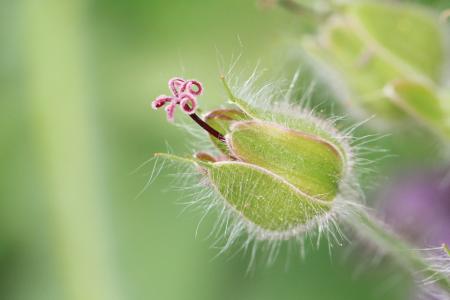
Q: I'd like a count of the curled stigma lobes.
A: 5